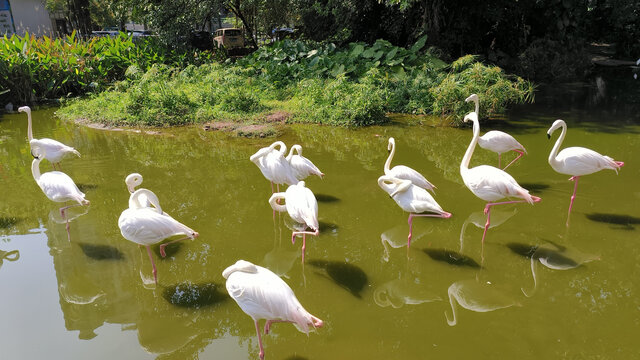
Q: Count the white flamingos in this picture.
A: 13